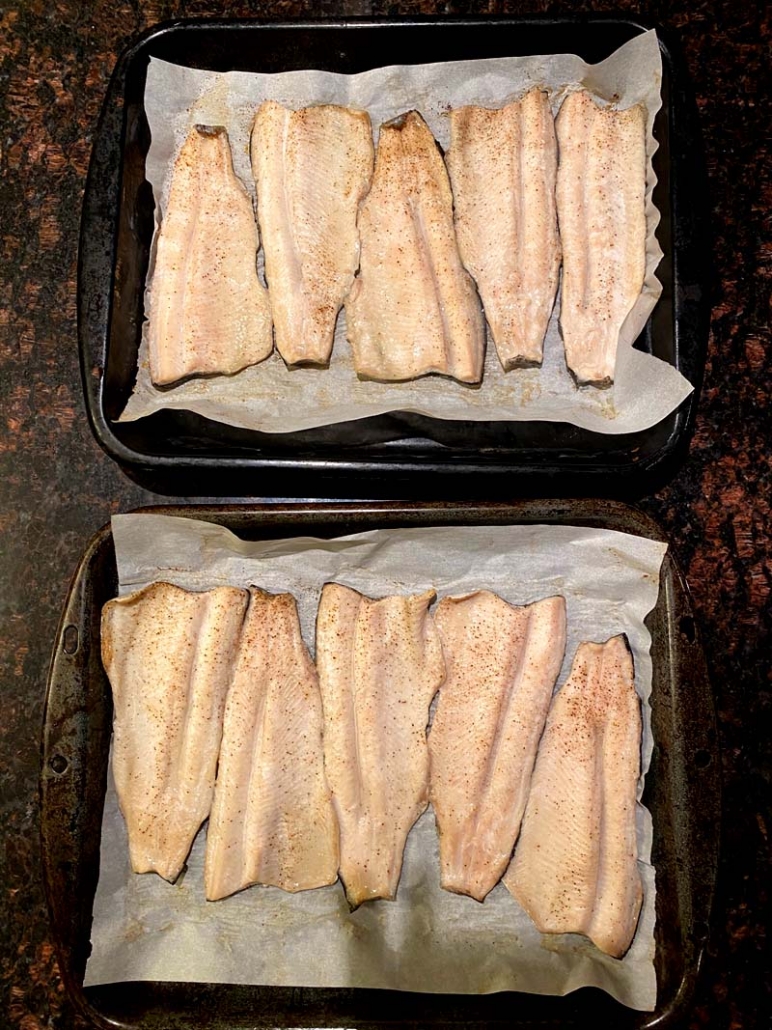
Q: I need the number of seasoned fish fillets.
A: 10